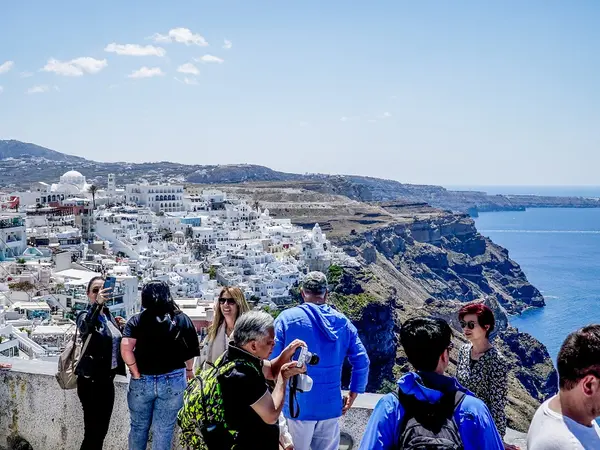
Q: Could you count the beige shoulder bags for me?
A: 1